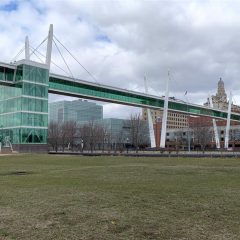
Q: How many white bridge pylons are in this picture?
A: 6